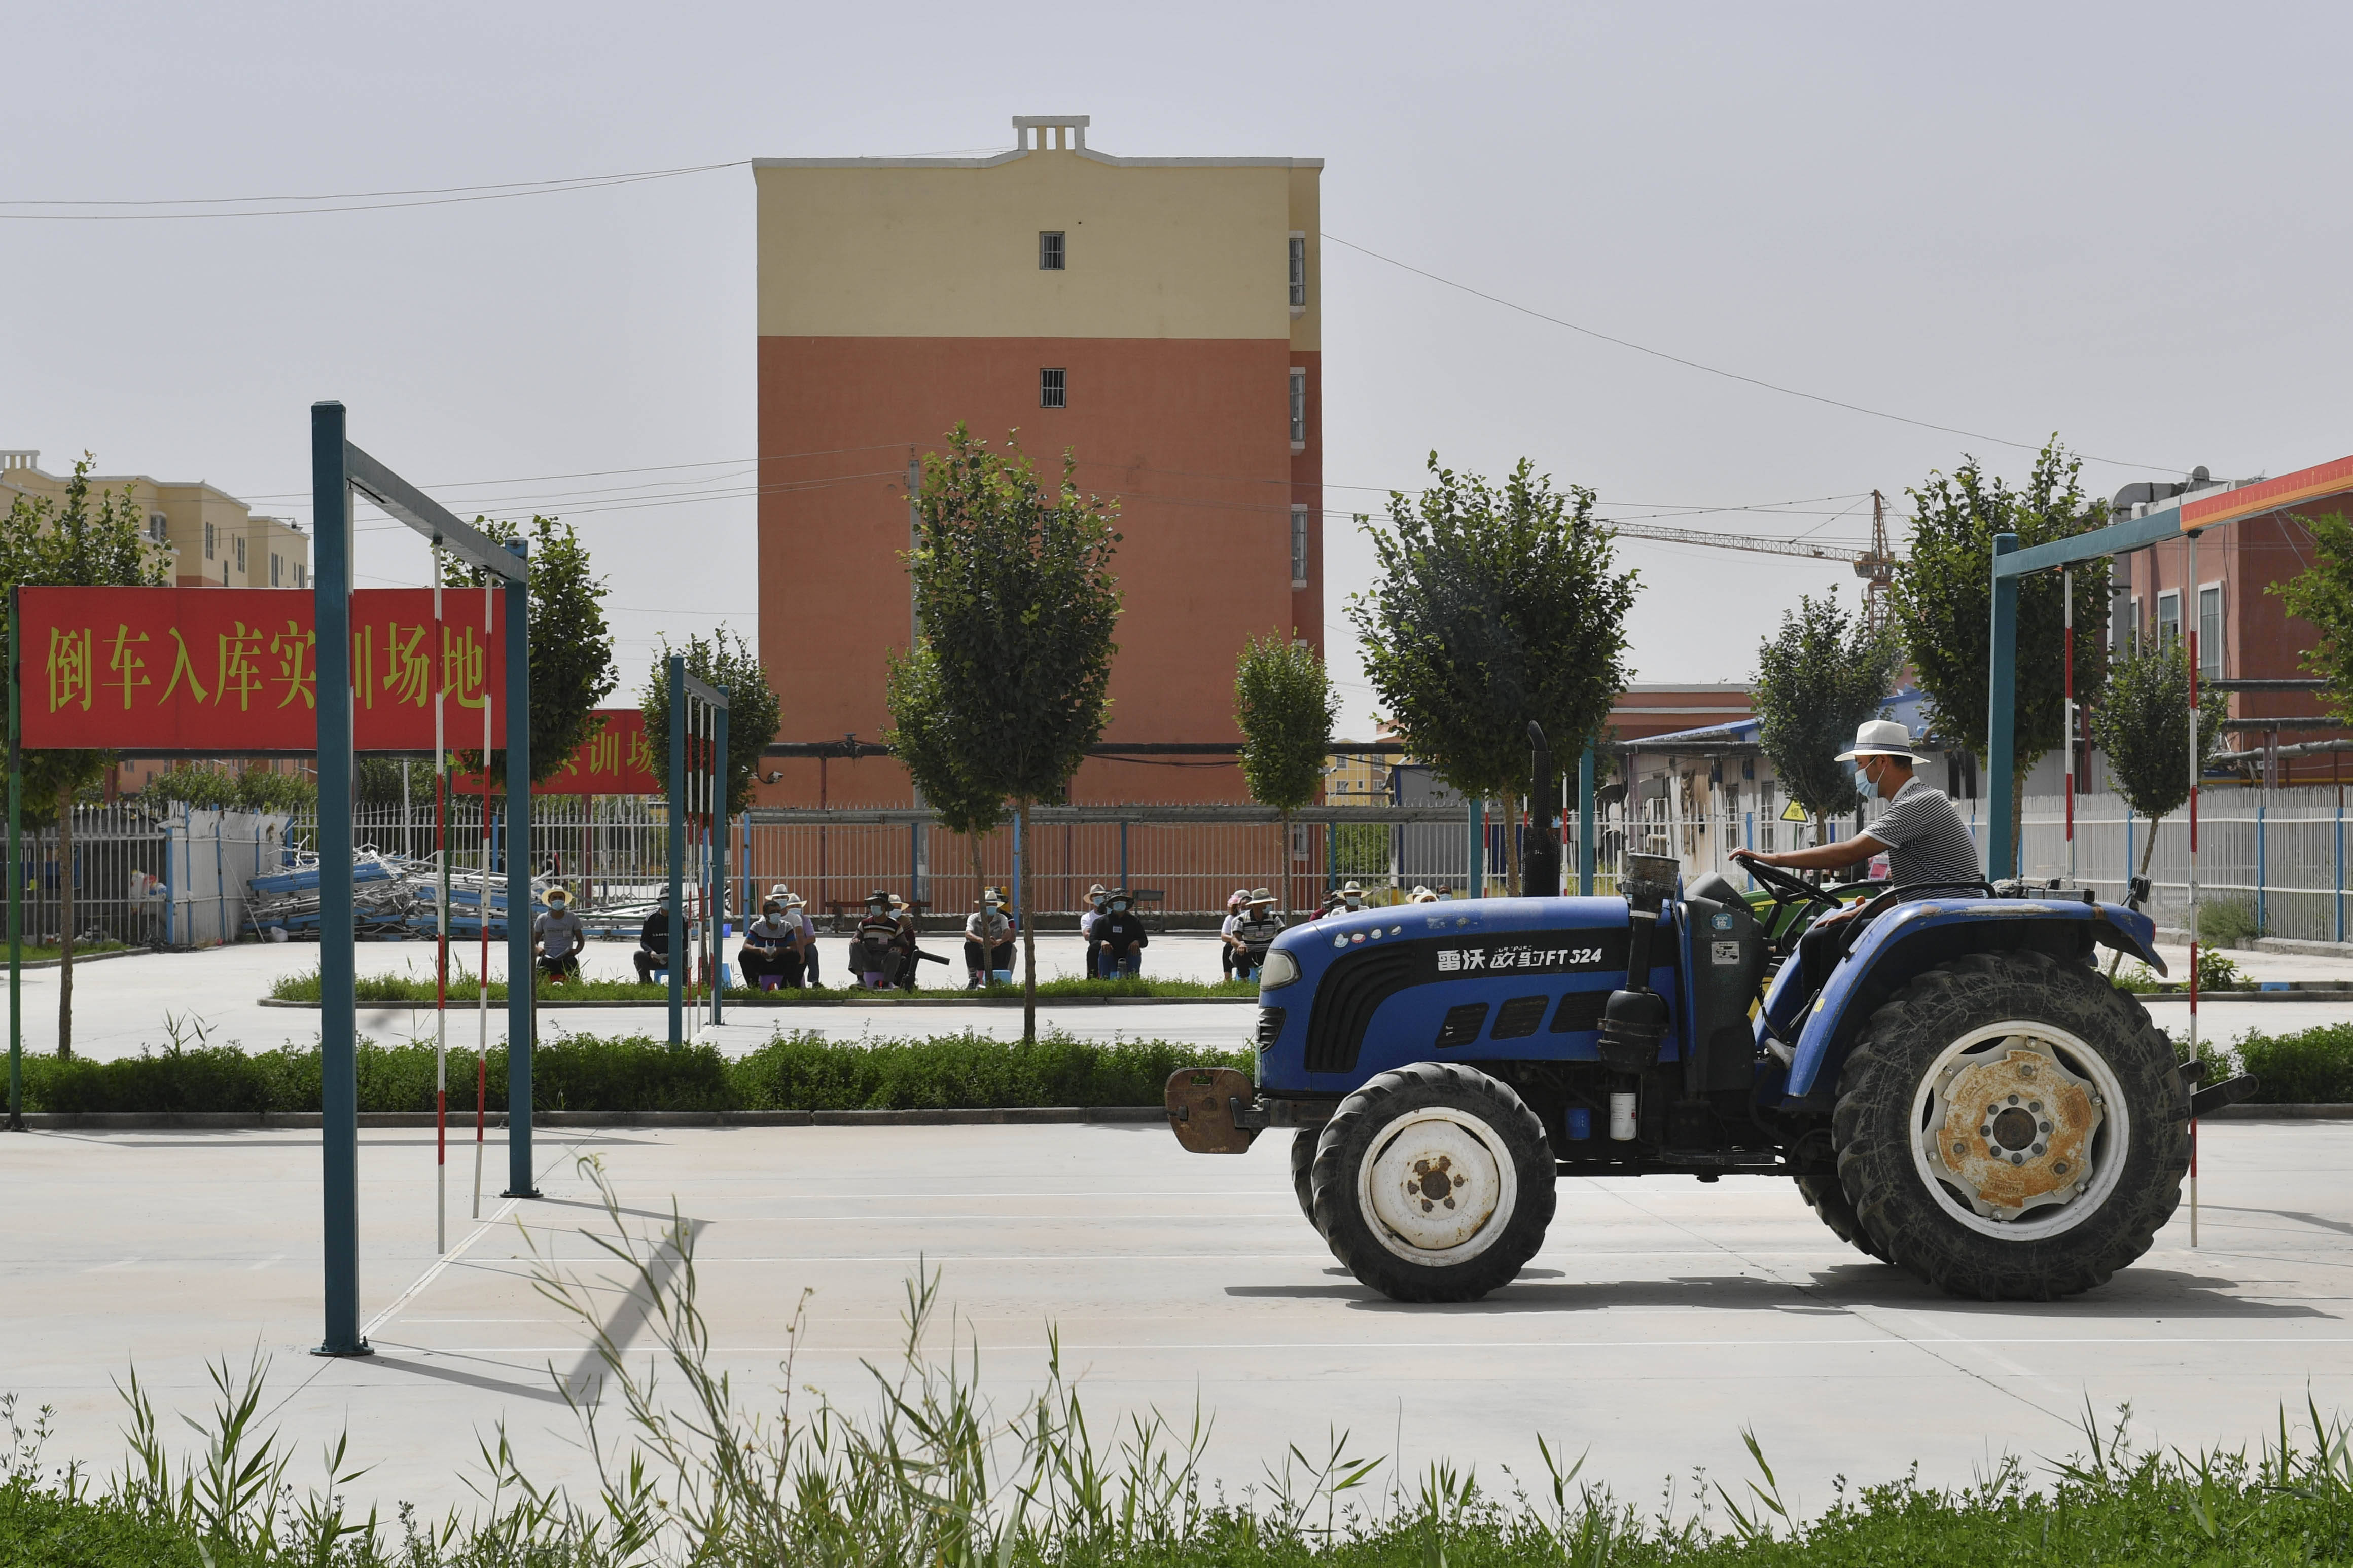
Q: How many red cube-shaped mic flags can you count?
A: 0